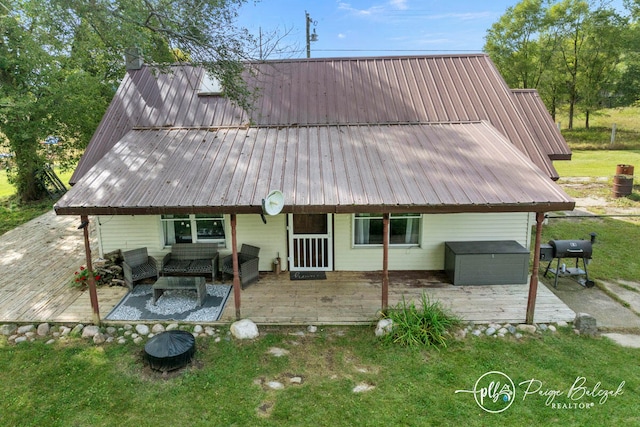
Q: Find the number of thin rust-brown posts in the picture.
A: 4